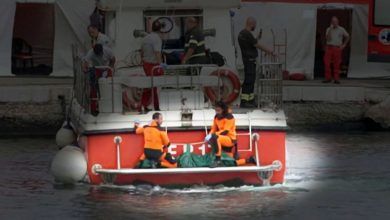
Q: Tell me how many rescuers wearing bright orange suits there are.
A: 2